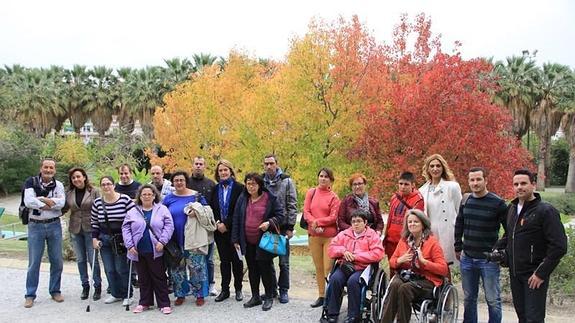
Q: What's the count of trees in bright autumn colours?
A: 2